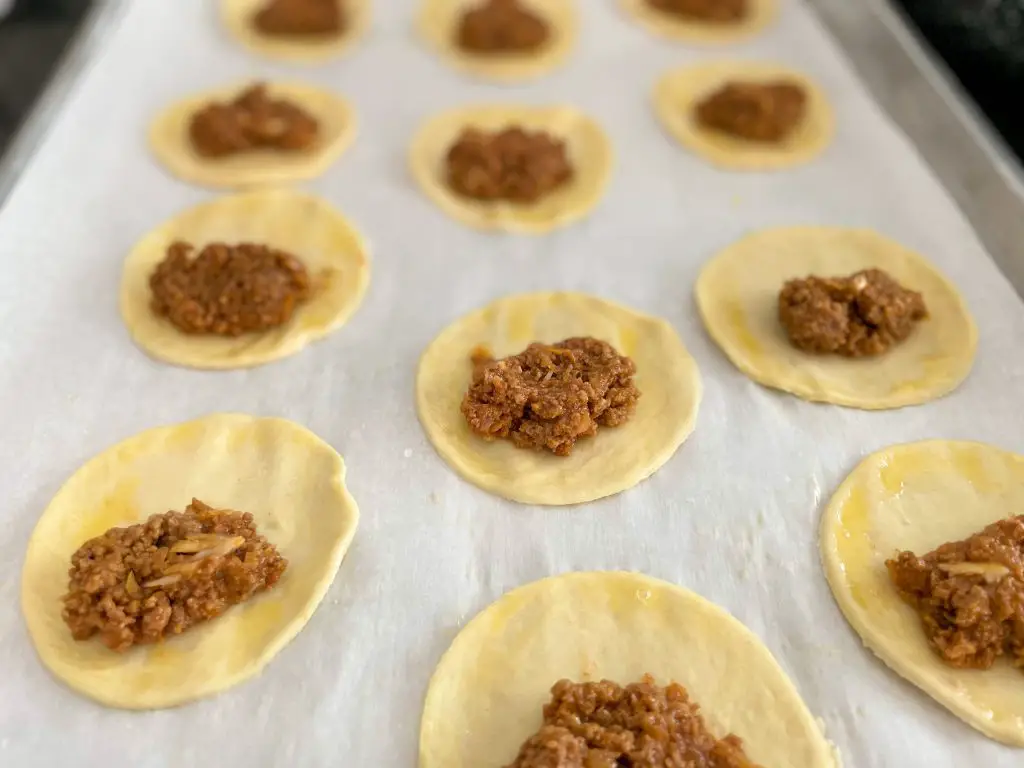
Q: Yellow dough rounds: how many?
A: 12